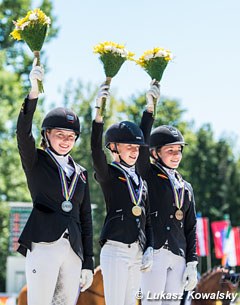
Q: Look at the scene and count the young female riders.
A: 3